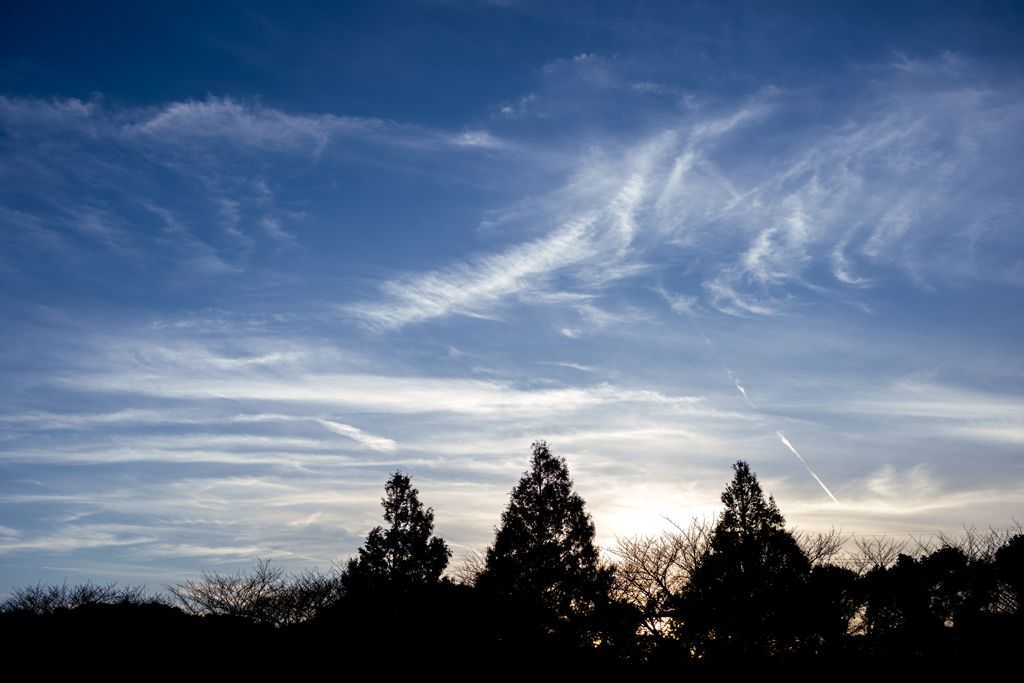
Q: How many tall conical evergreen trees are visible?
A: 3